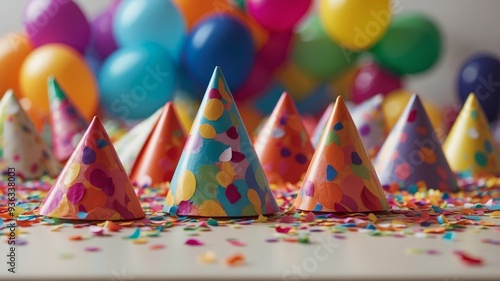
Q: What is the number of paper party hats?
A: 12